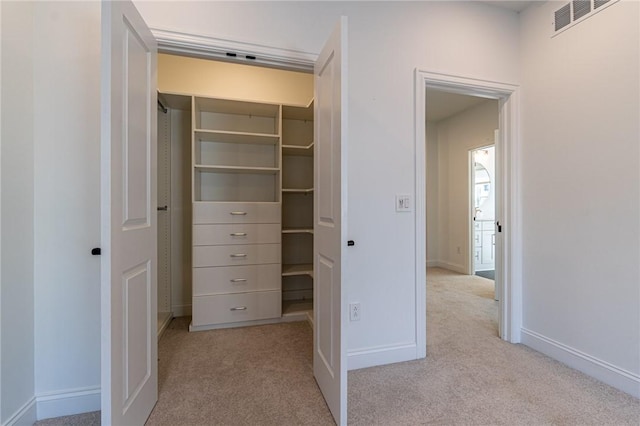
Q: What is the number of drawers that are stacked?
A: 5